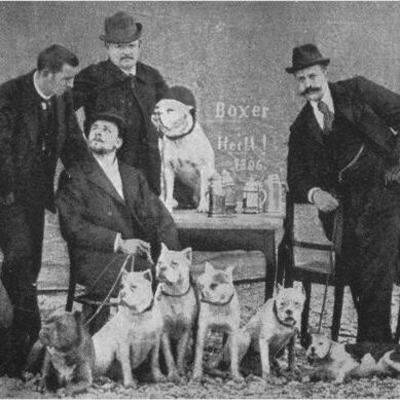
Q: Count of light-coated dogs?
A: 6